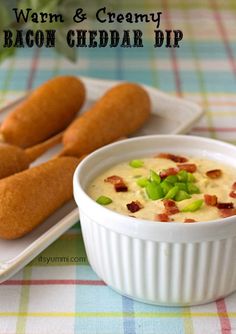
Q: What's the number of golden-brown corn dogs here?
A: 4